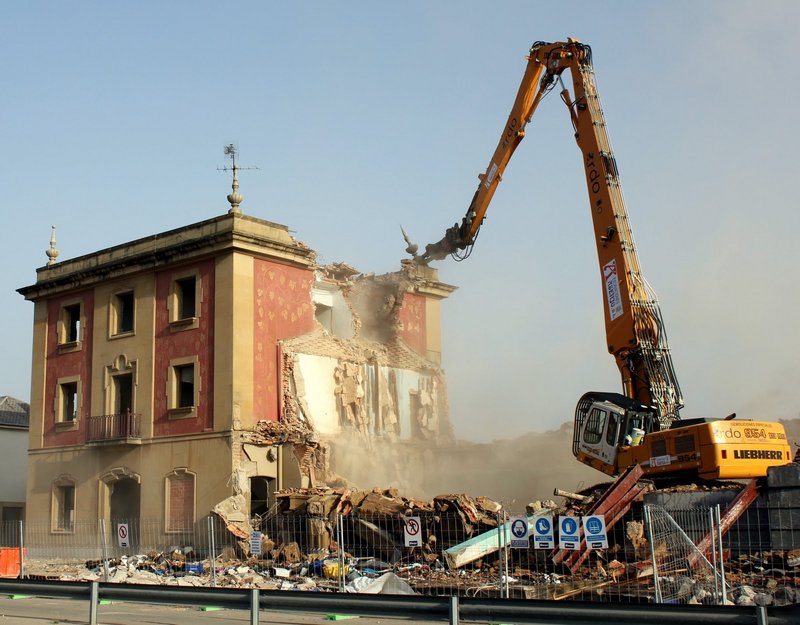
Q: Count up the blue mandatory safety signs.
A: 4